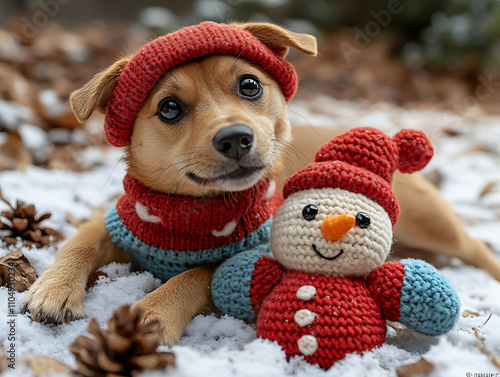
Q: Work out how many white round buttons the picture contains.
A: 3